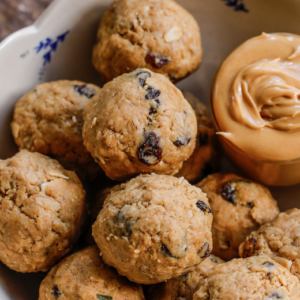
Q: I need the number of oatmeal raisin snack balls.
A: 11